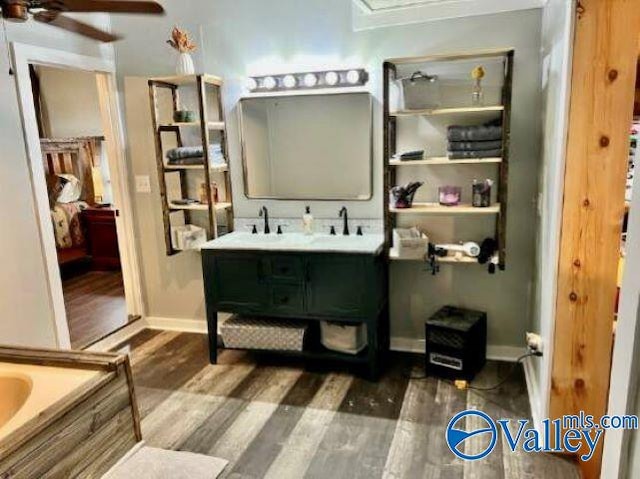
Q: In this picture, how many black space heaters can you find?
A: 1